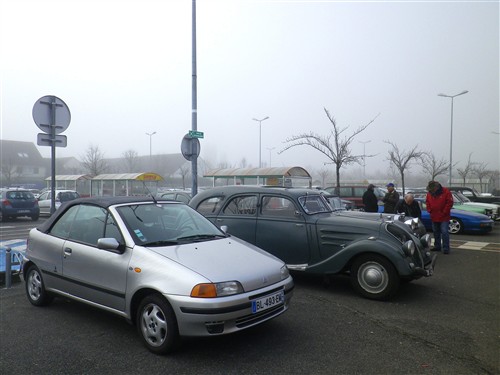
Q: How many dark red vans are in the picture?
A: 1